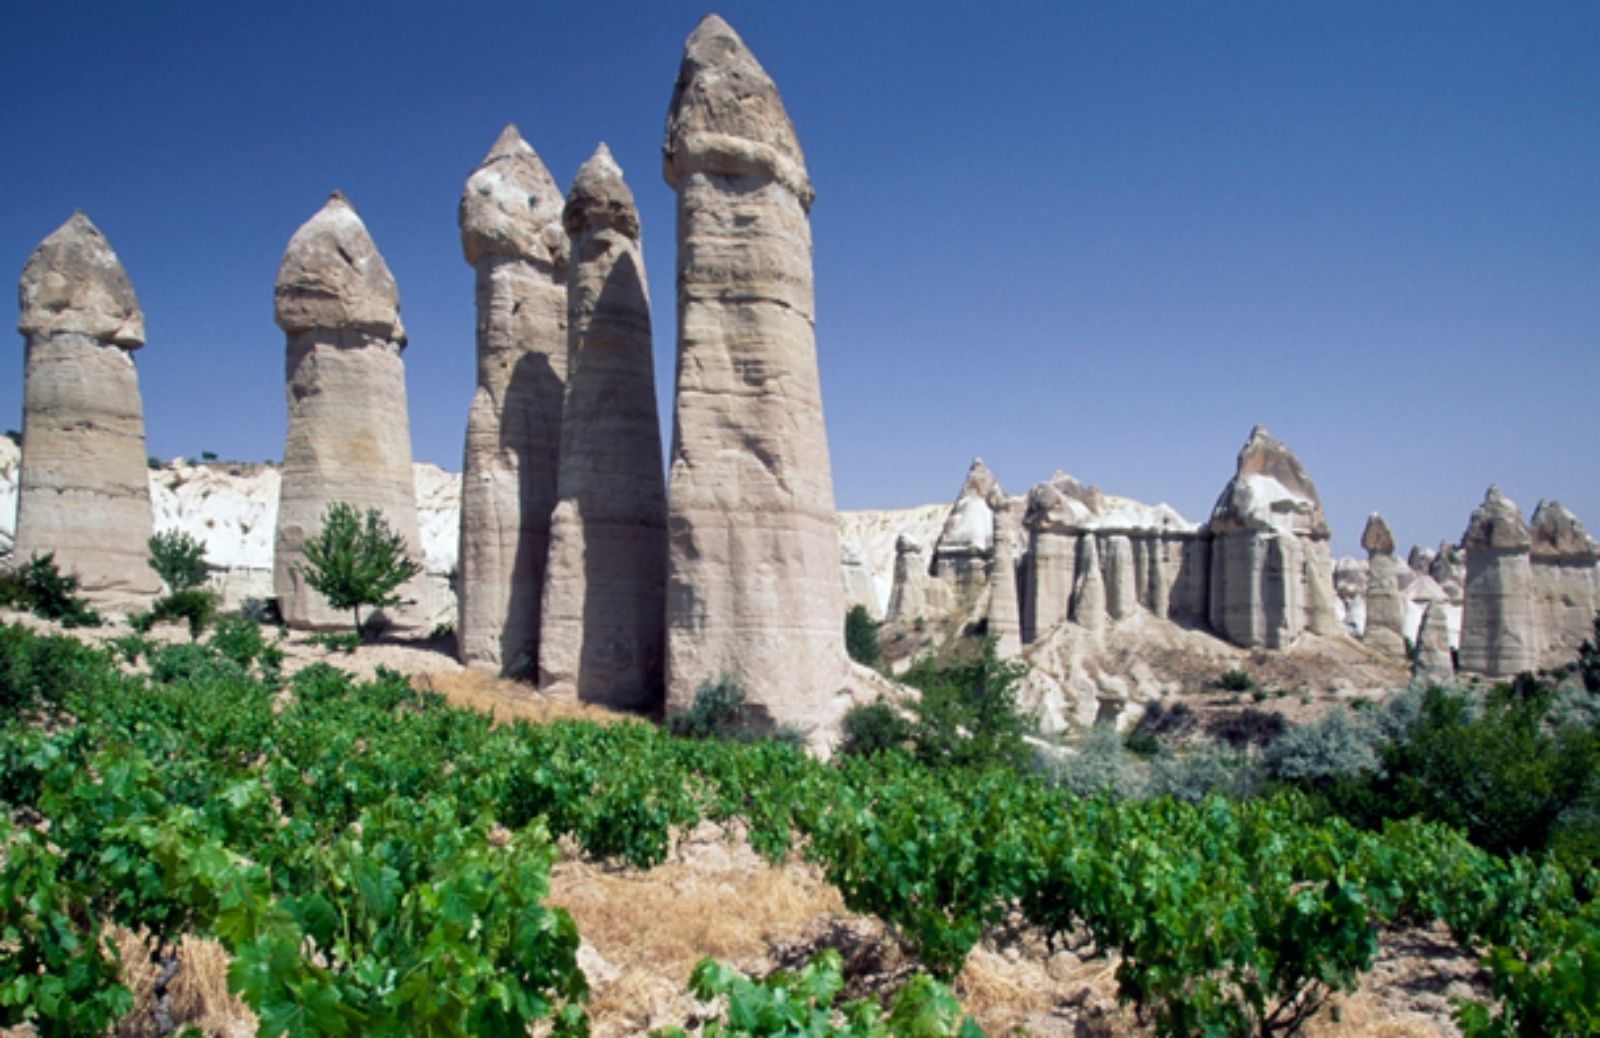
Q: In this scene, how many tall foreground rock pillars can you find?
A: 5